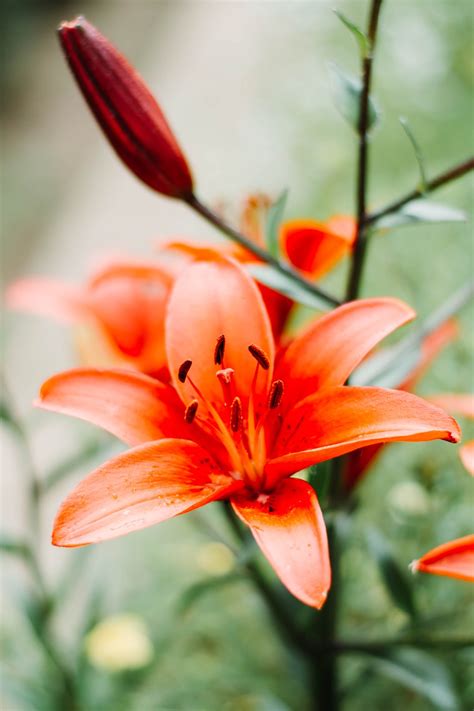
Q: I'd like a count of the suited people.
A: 0